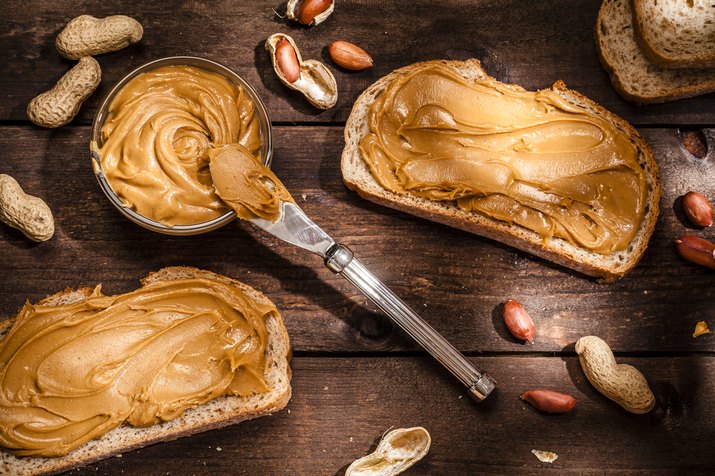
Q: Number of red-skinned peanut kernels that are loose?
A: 5